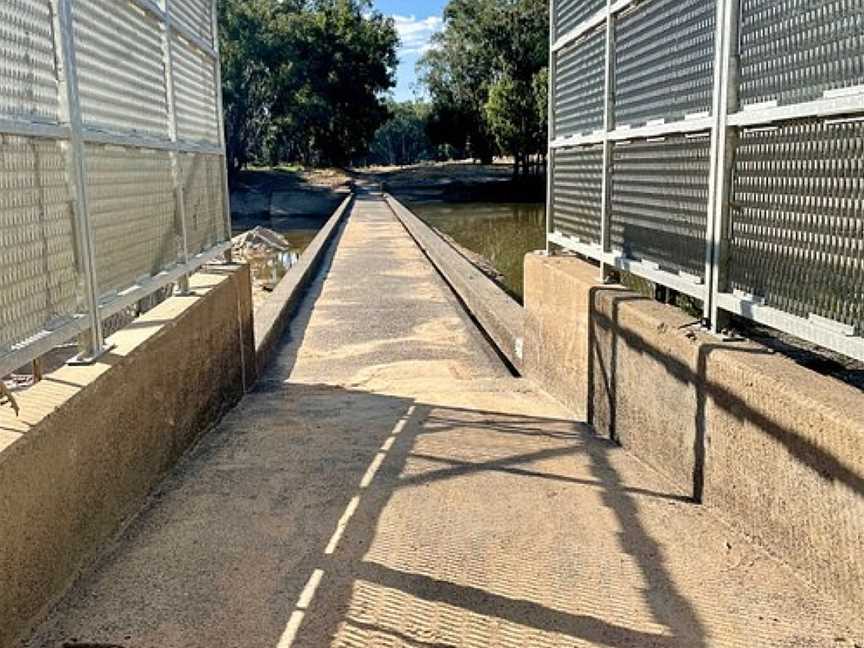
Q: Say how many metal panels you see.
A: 14